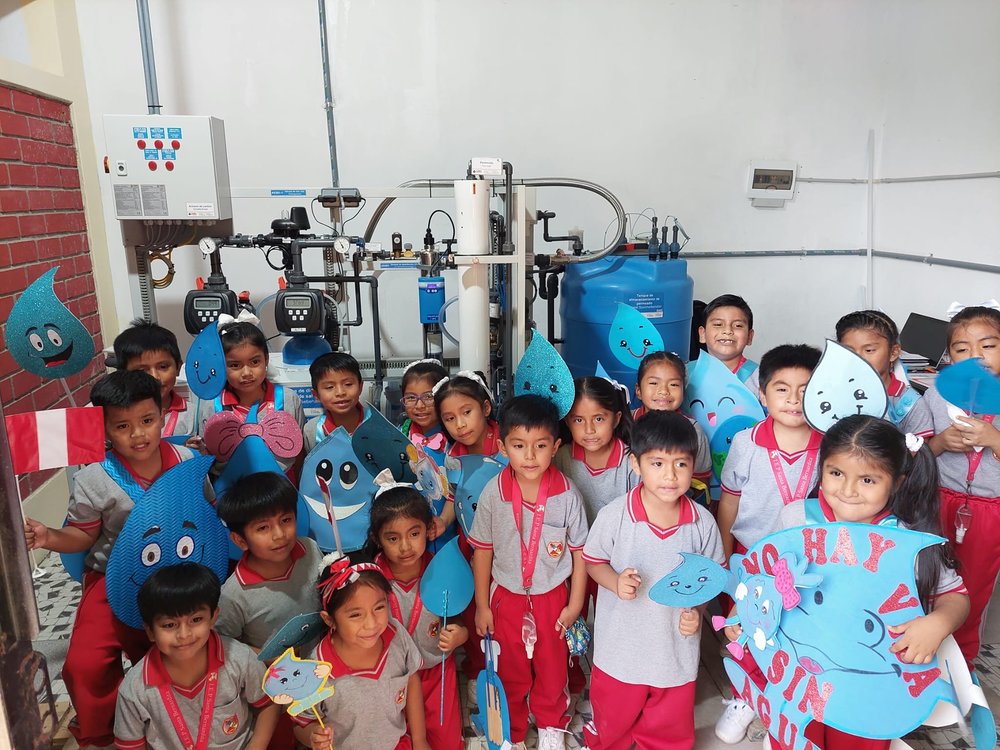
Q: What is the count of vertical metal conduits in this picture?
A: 2